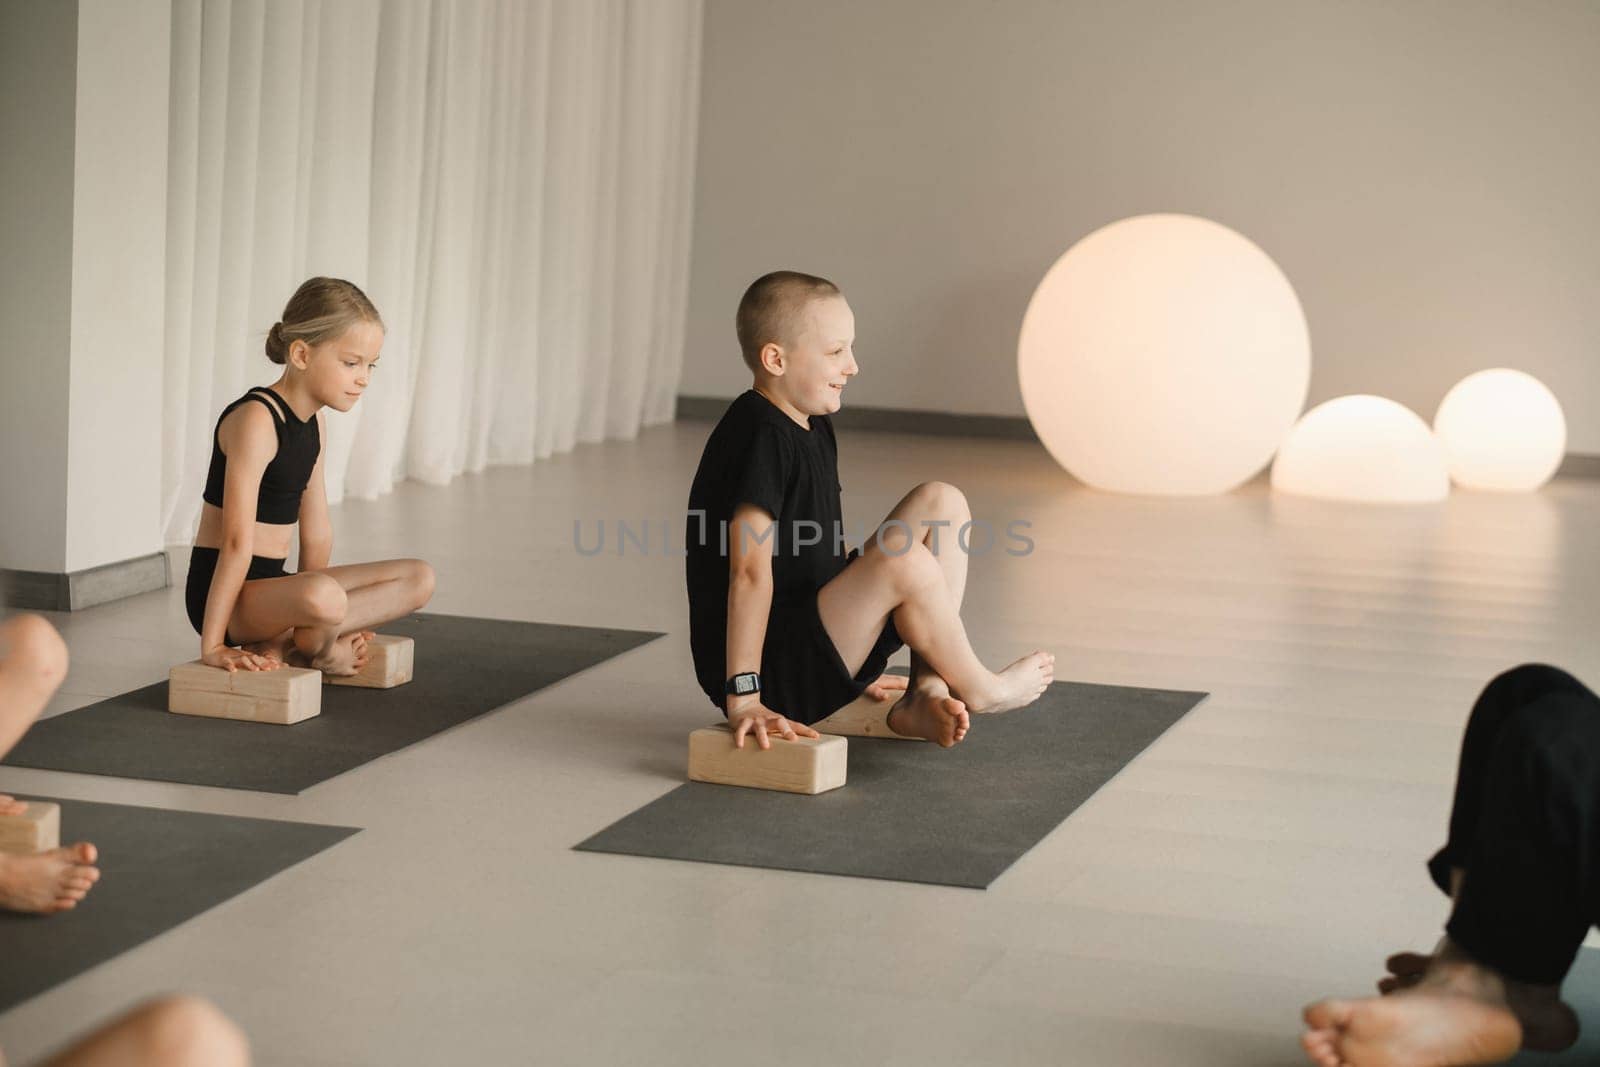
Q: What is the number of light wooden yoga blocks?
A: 5